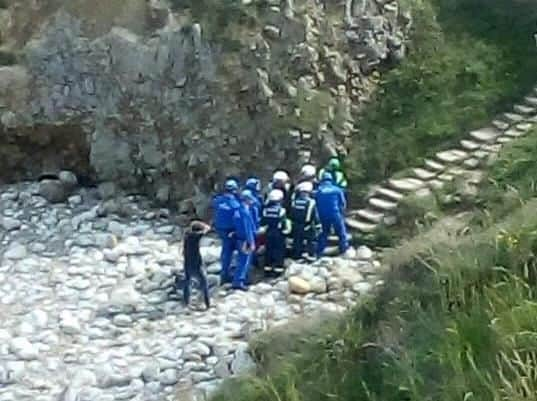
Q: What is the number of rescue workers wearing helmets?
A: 9